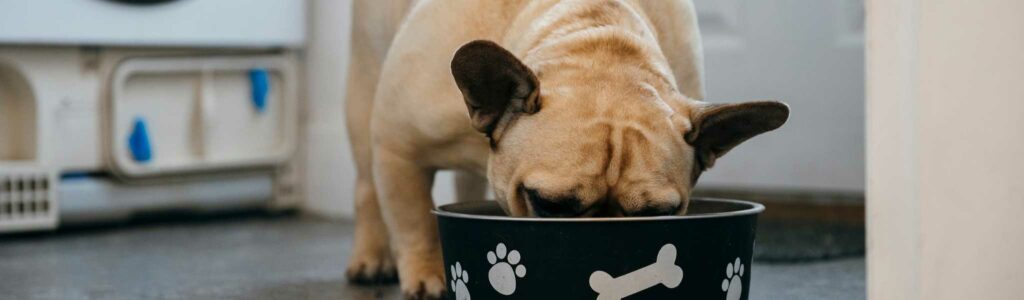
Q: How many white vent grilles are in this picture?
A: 1